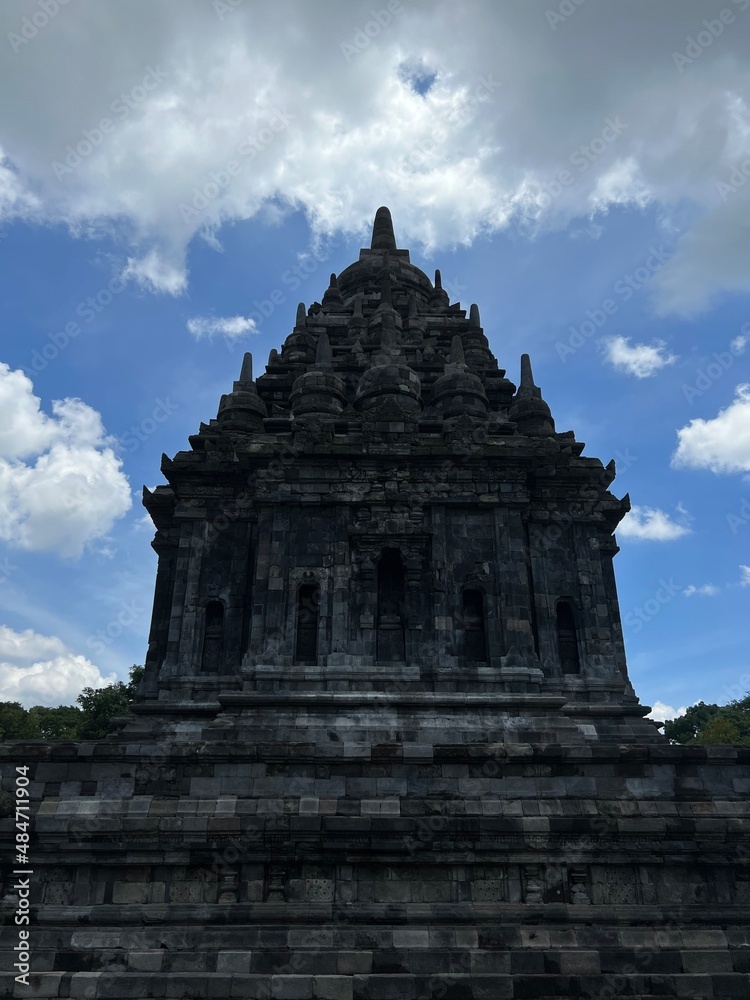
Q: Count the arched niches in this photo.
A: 5